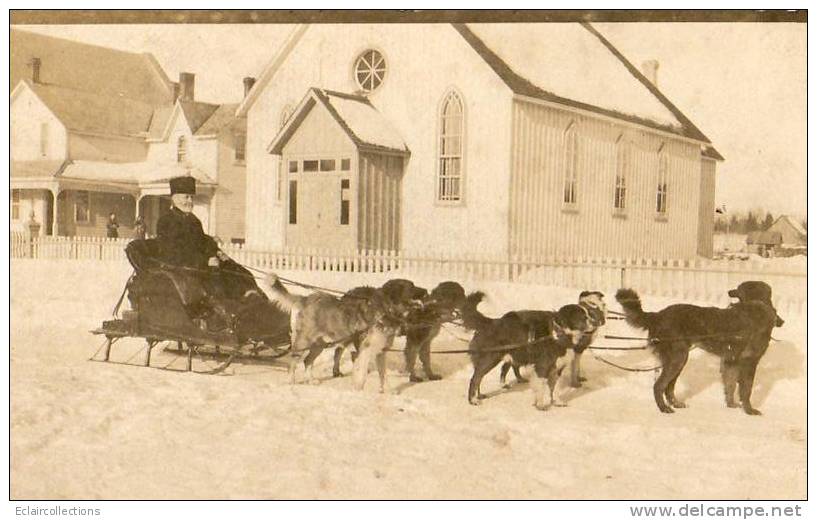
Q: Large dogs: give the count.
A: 5